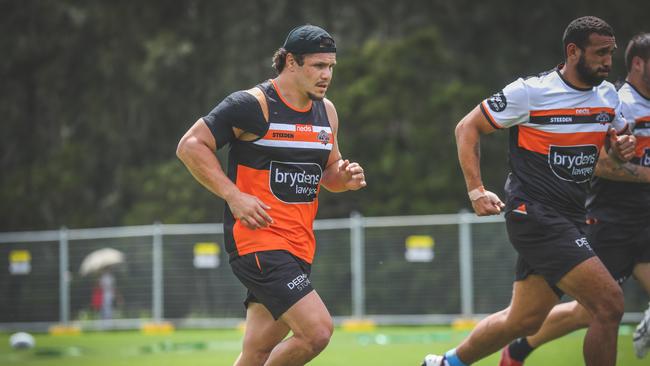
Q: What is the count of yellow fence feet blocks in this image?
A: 5